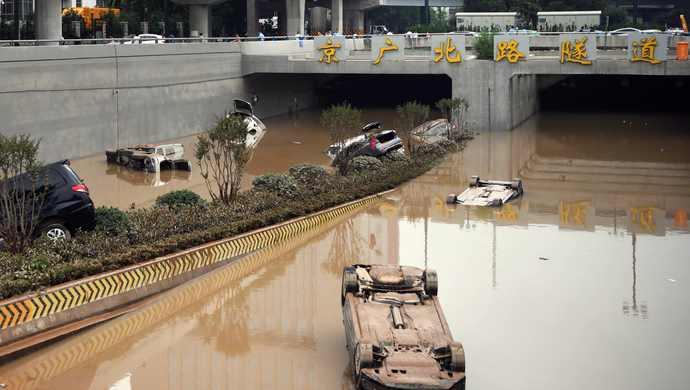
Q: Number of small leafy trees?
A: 5